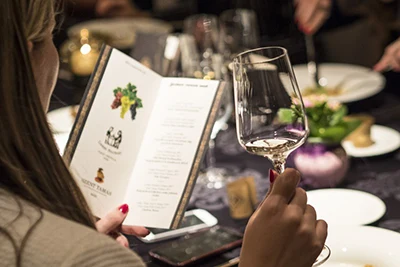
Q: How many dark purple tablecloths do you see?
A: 1